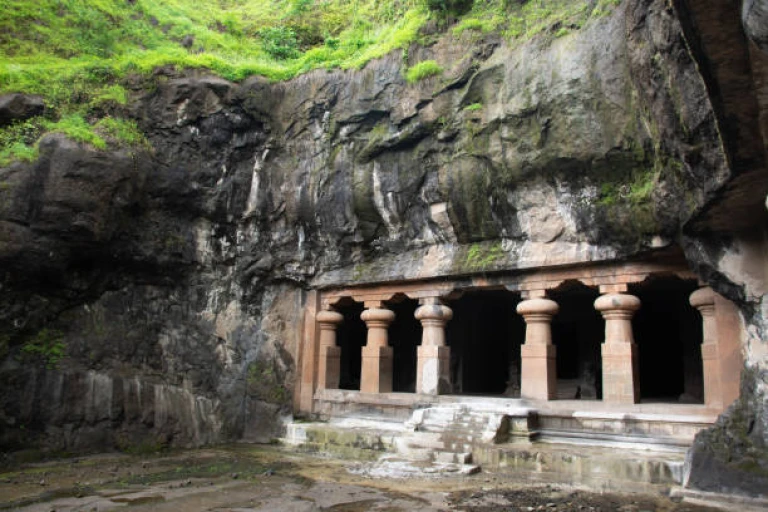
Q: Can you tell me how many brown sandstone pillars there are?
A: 6